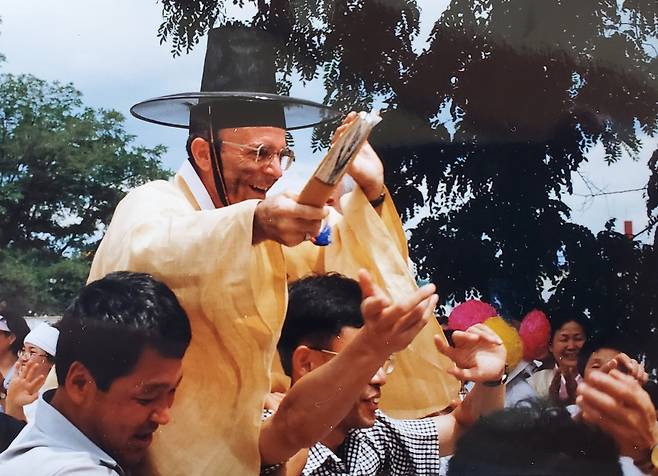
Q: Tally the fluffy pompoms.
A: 3